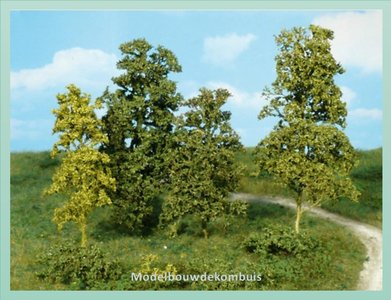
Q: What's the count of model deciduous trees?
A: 4